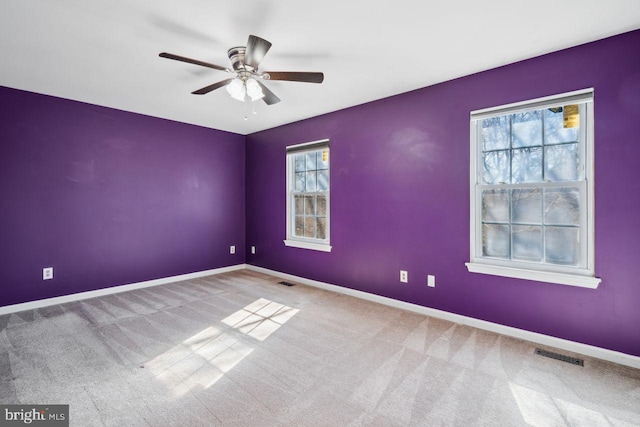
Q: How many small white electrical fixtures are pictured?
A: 5